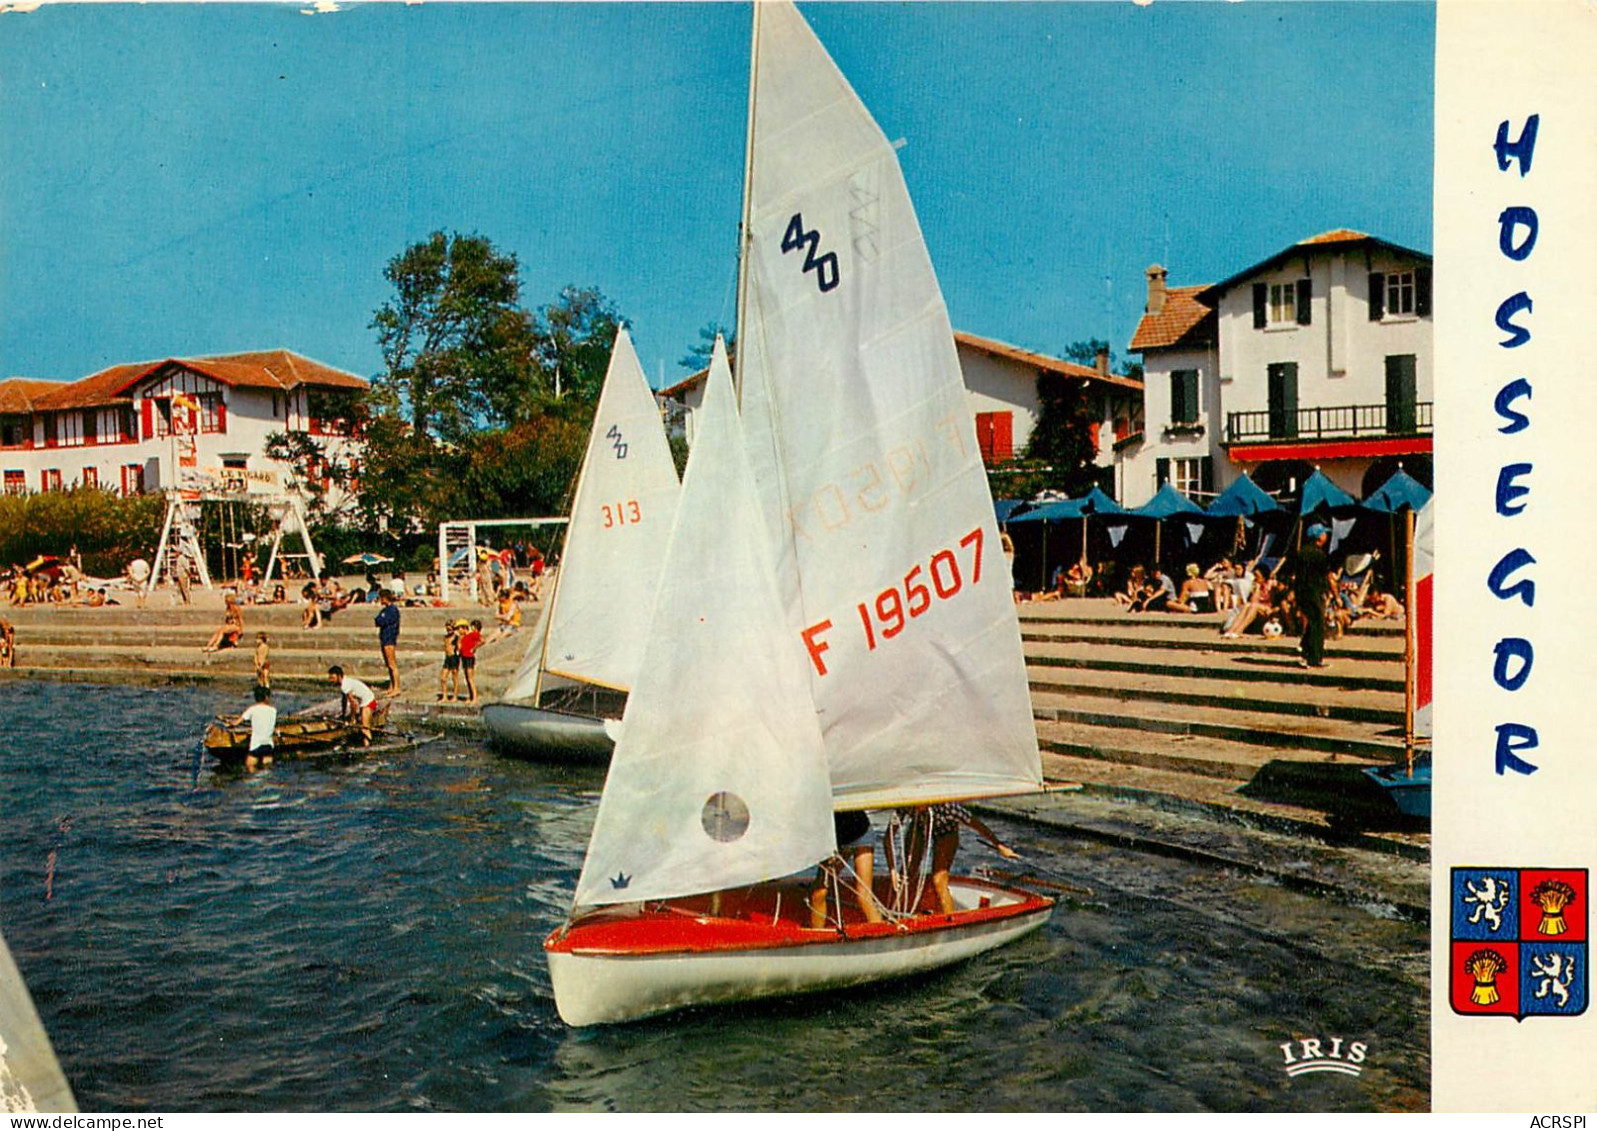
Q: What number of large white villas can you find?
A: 3